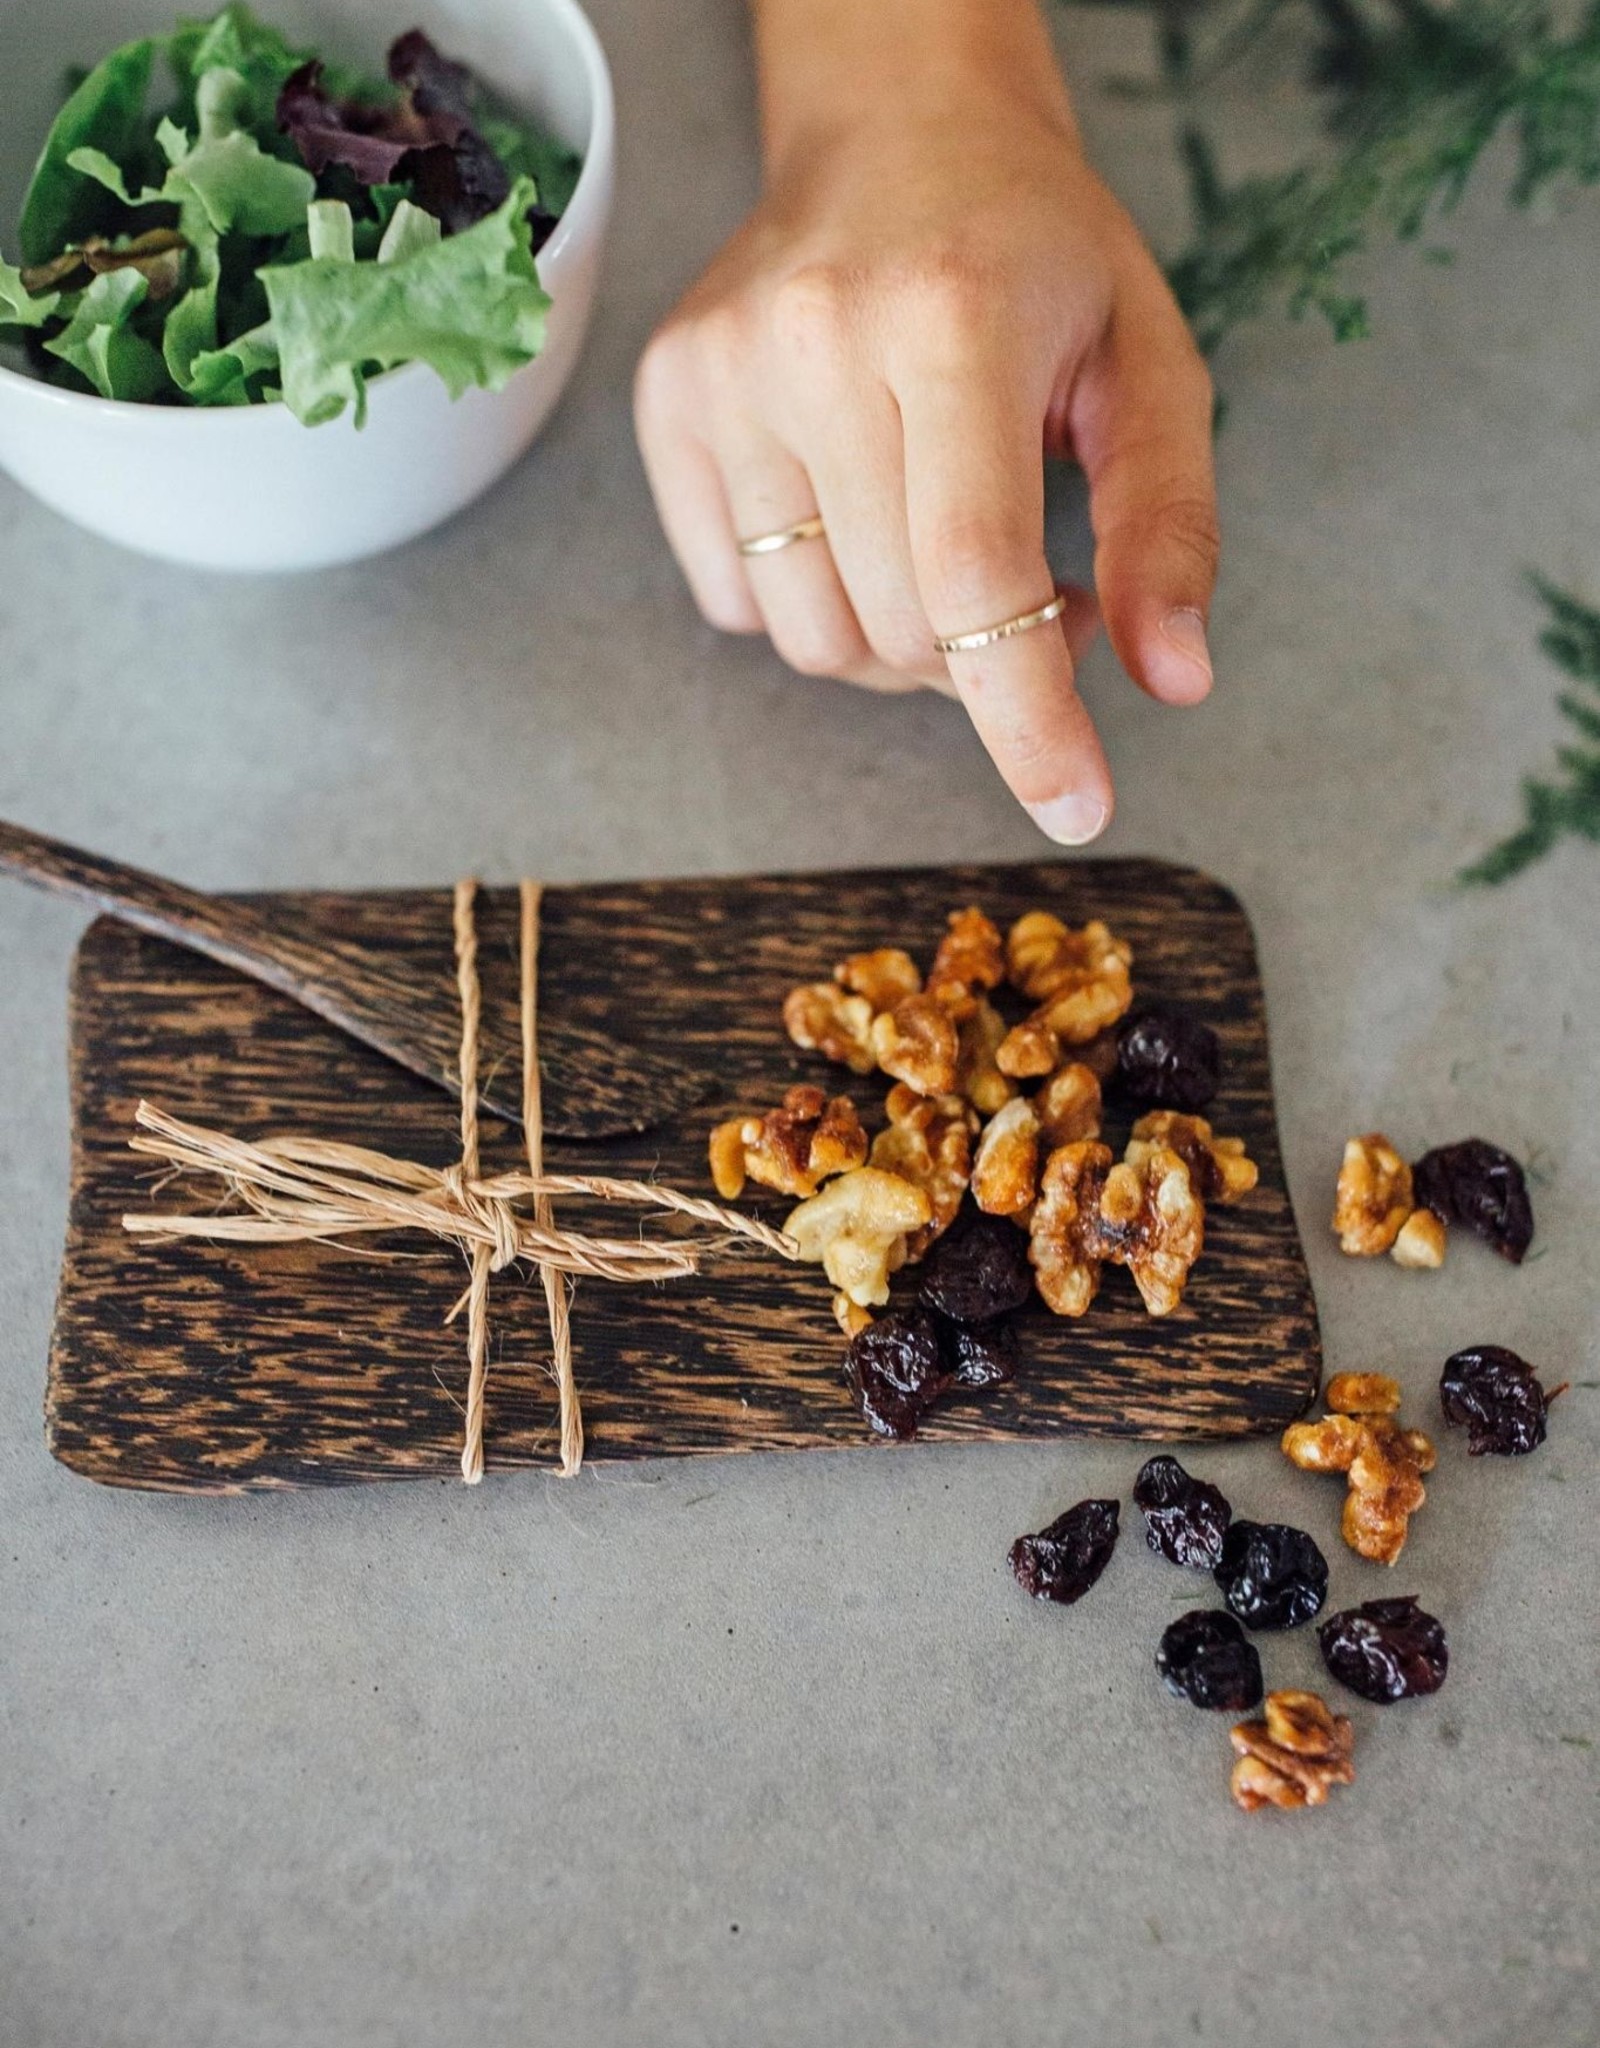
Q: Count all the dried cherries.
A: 11